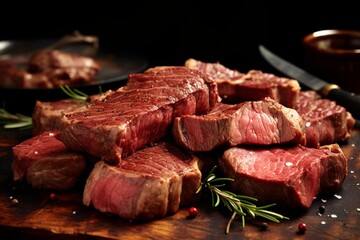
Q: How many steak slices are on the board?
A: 8